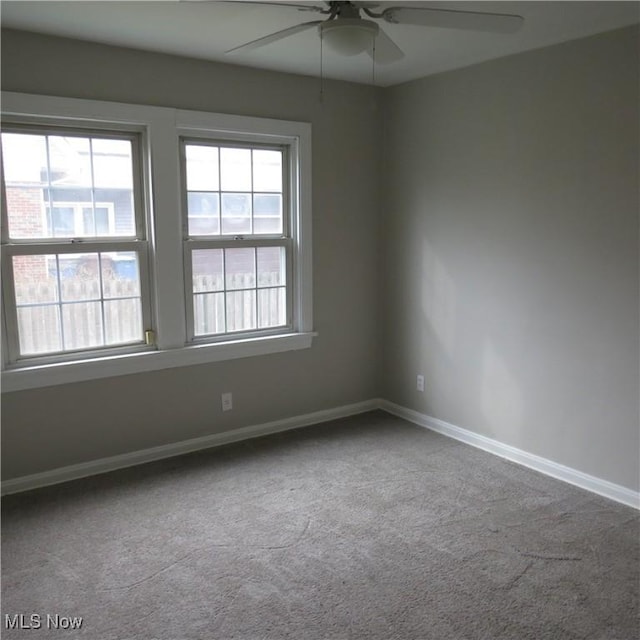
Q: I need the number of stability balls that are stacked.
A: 0